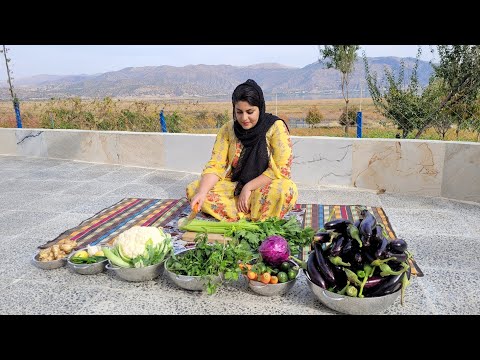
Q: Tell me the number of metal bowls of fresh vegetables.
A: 6